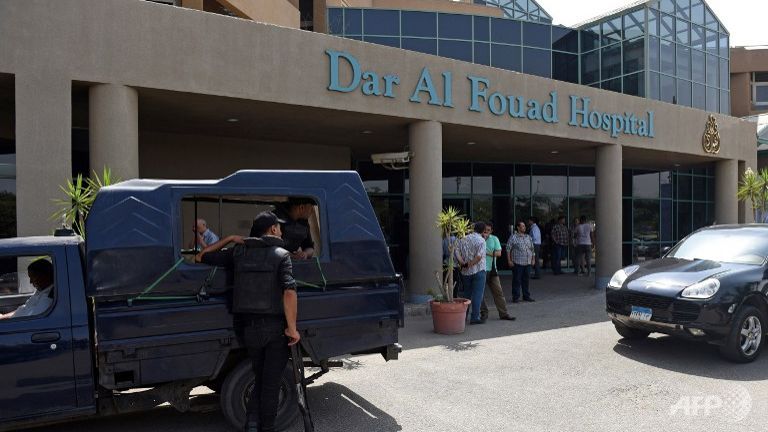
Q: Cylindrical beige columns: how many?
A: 4